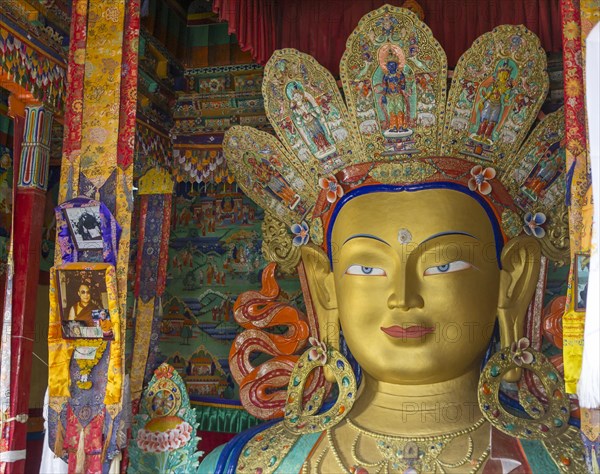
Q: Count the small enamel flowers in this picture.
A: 6